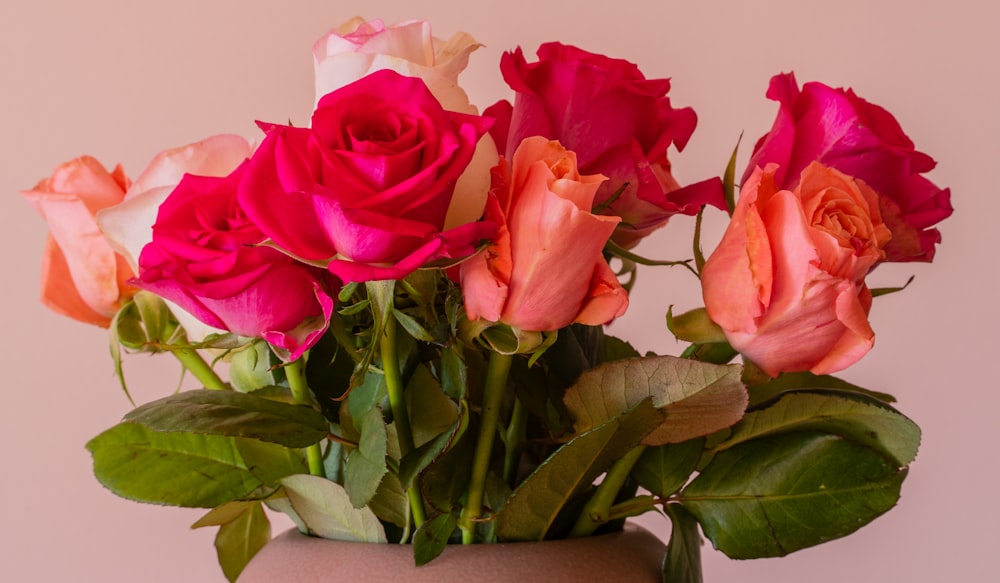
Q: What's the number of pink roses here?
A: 4